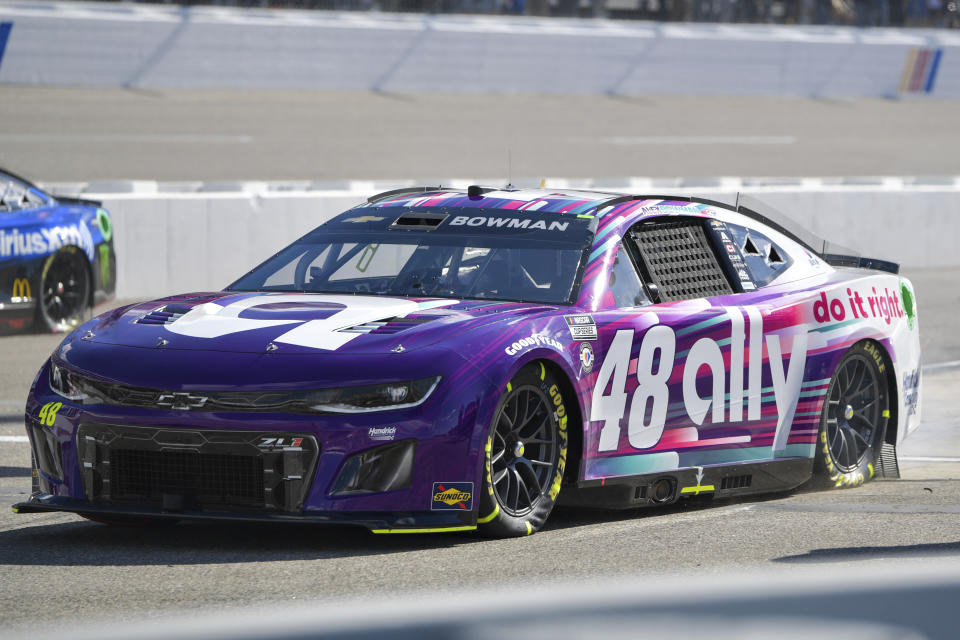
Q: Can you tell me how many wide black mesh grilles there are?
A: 1